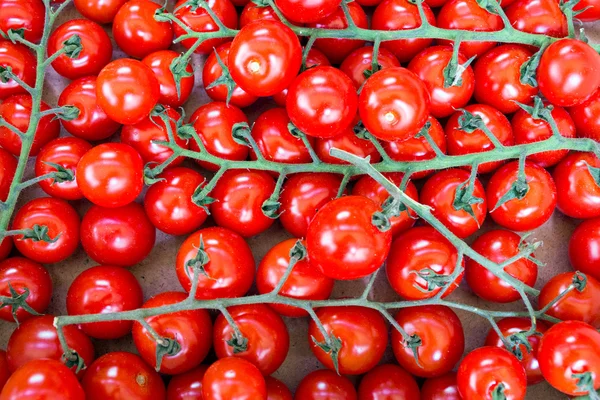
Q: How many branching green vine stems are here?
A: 5